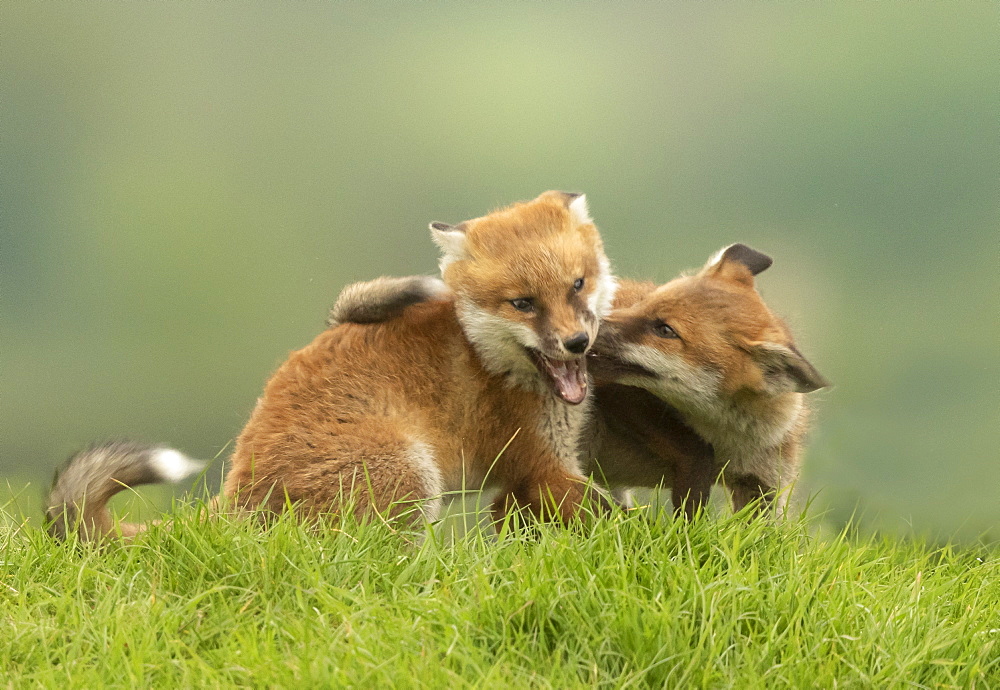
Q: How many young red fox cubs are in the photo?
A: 2